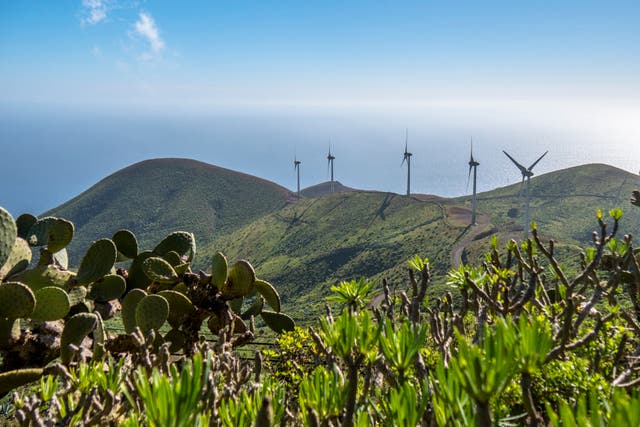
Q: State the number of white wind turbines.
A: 5